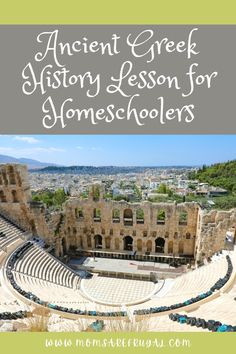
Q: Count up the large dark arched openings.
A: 3